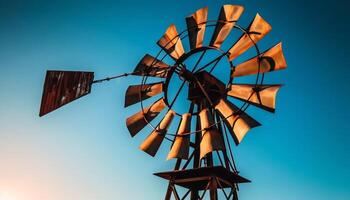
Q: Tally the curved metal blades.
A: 13